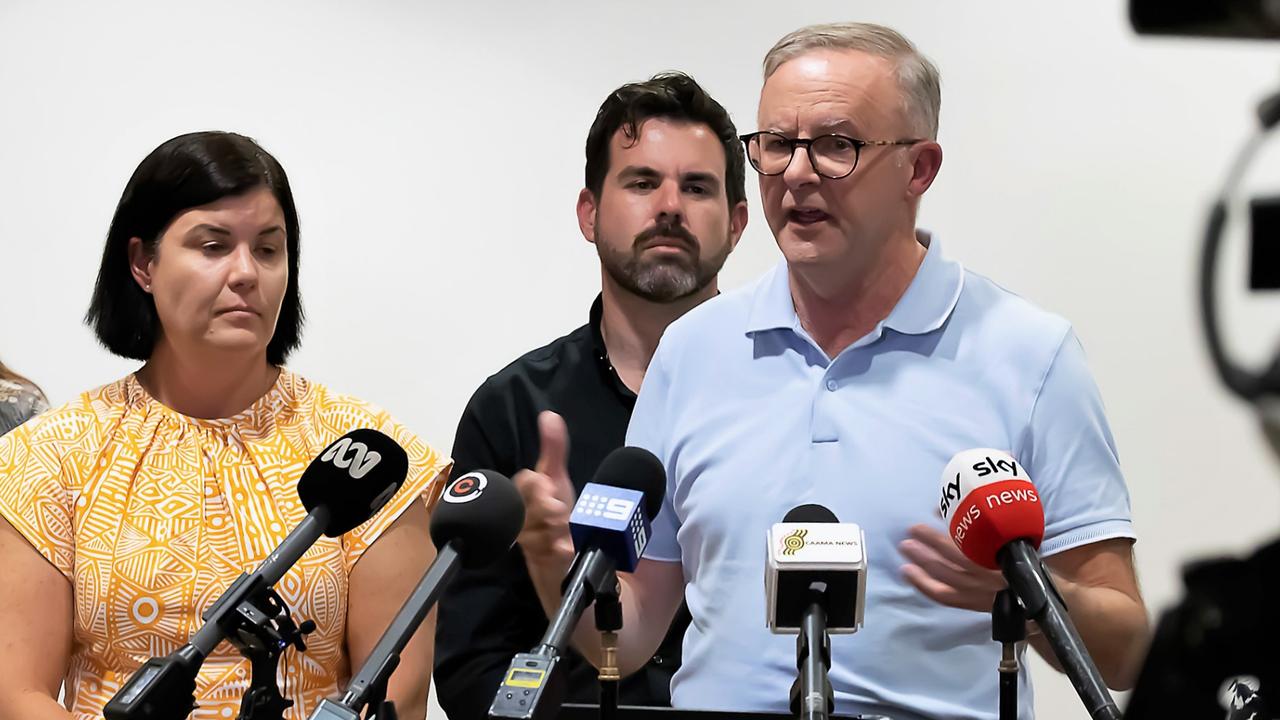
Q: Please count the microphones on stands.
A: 5